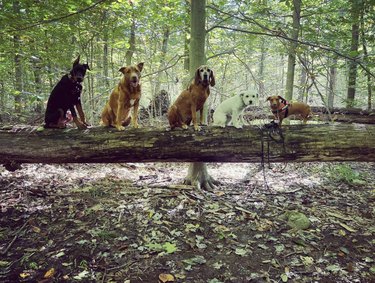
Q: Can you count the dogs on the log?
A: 5